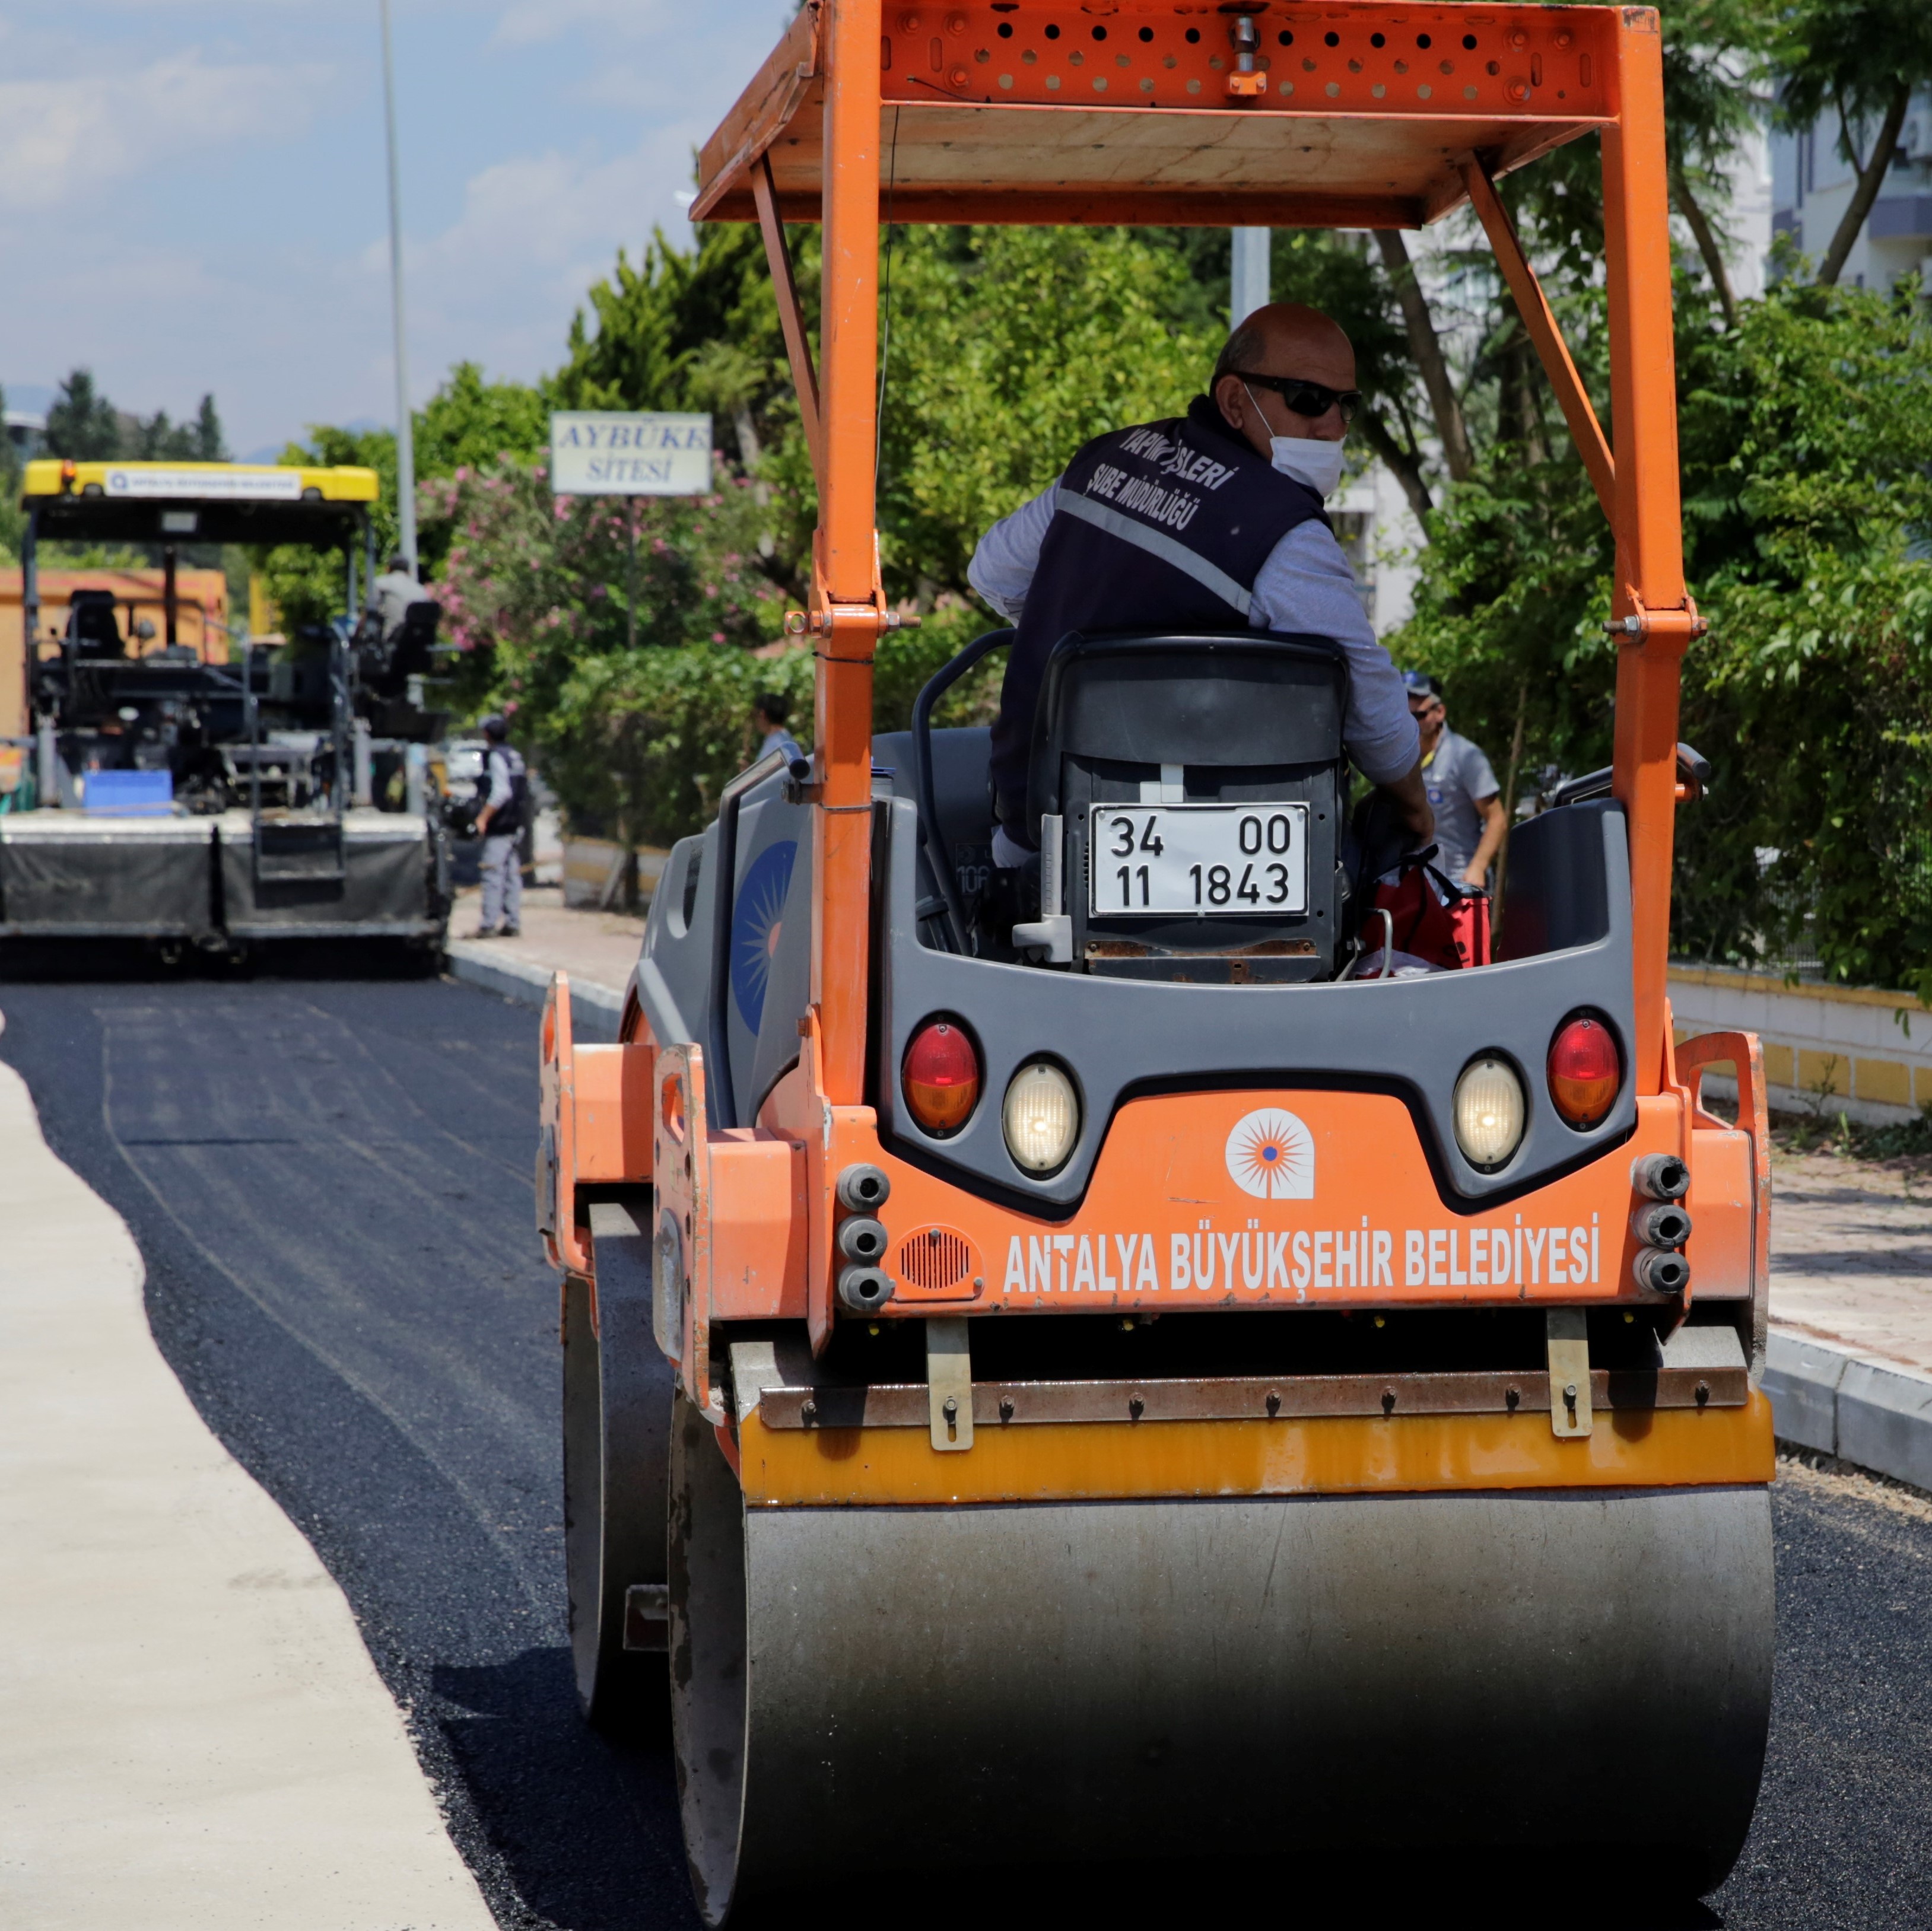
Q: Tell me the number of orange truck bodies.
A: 1